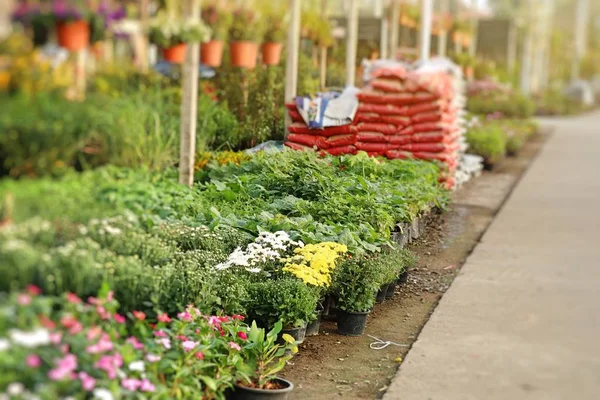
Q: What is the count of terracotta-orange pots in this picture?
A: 5